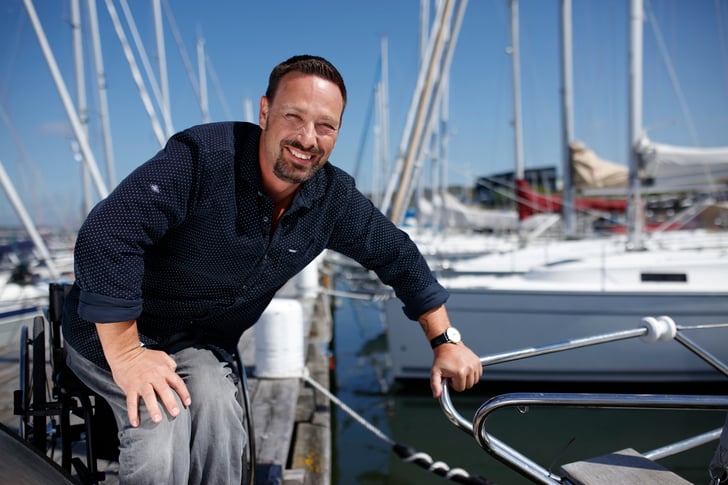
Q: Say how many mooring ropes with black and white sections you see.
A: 1